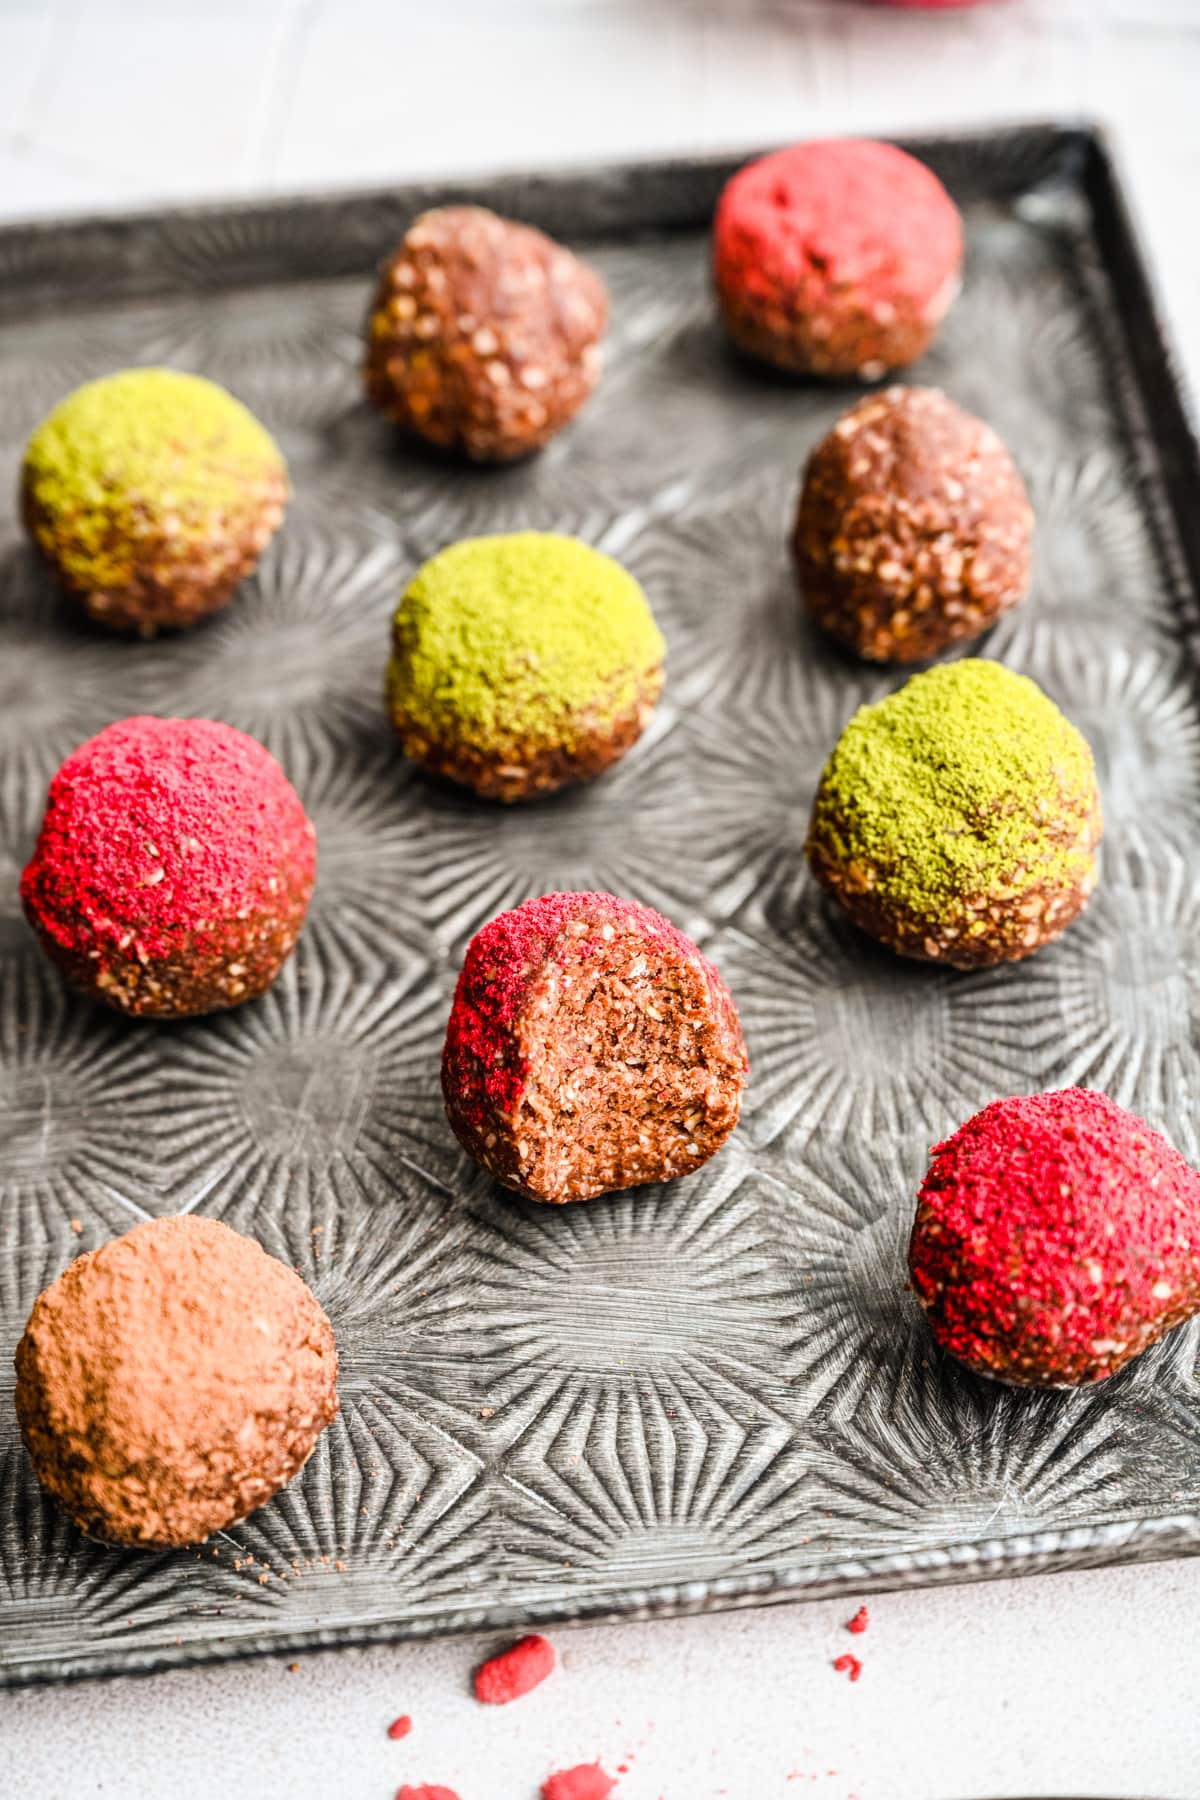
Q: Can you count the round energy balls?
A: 10